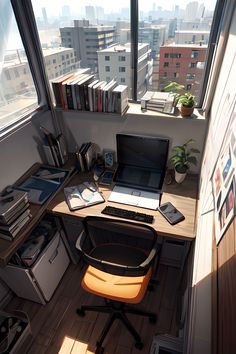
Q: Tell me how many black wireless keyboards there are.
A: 1